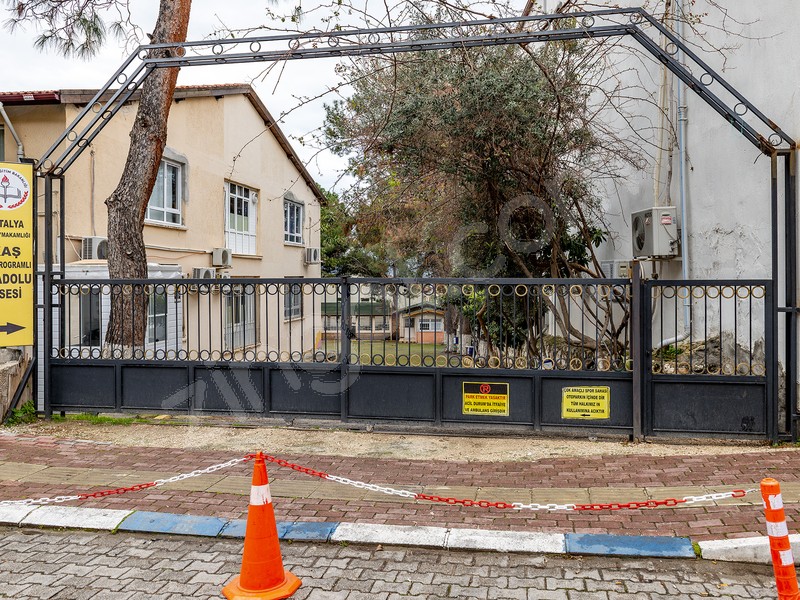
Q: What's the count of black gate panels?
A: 8